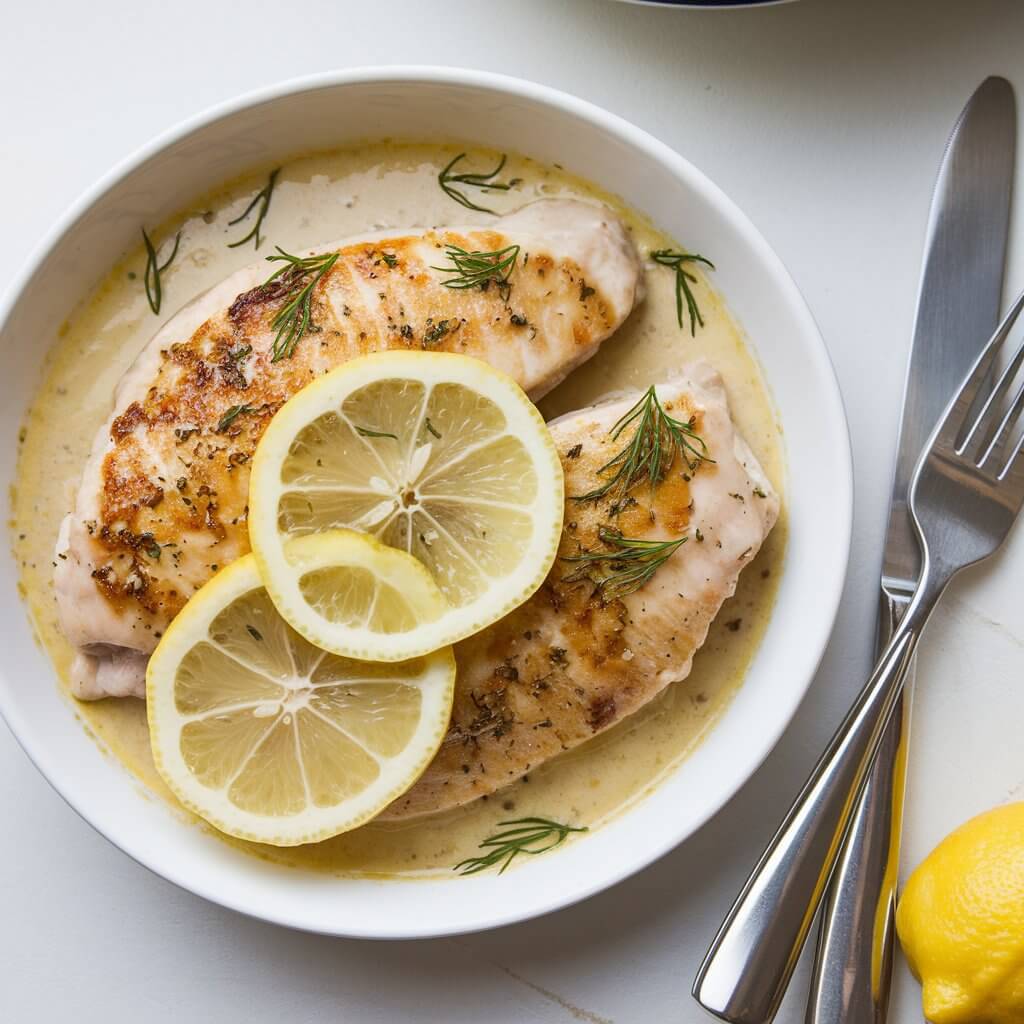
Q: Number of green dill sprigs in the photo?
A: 9